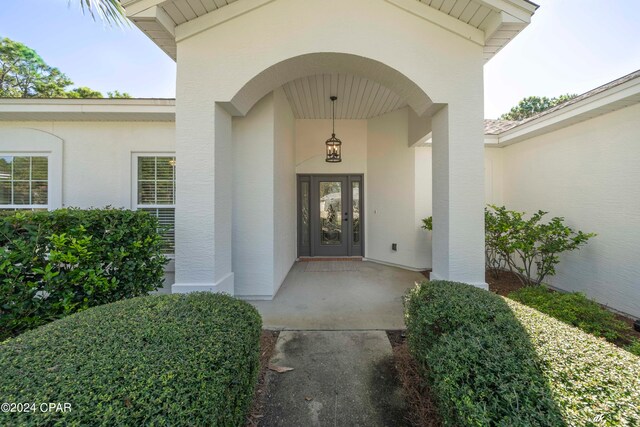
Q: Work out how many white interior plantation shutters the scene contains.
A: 2